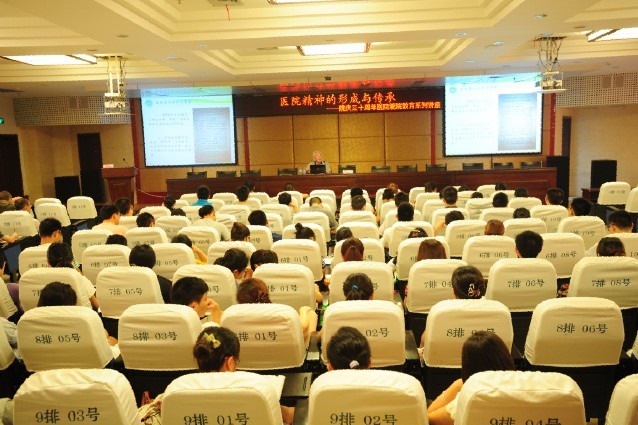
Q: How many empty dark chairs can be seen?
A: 11